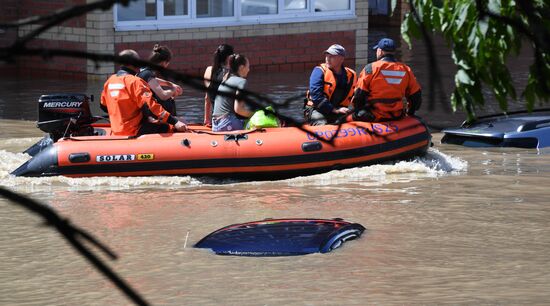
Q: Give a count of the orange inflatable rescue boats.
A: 1